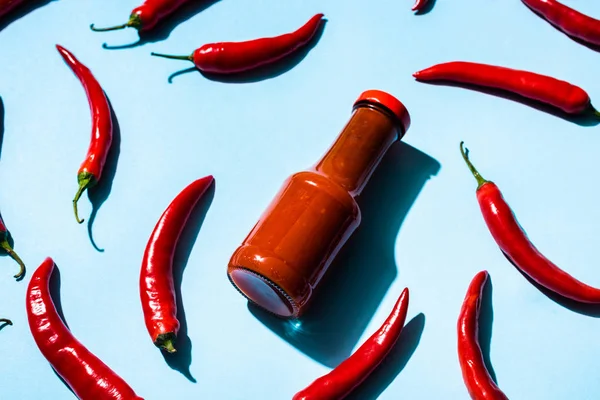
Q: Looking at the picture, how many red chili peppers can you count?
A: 13